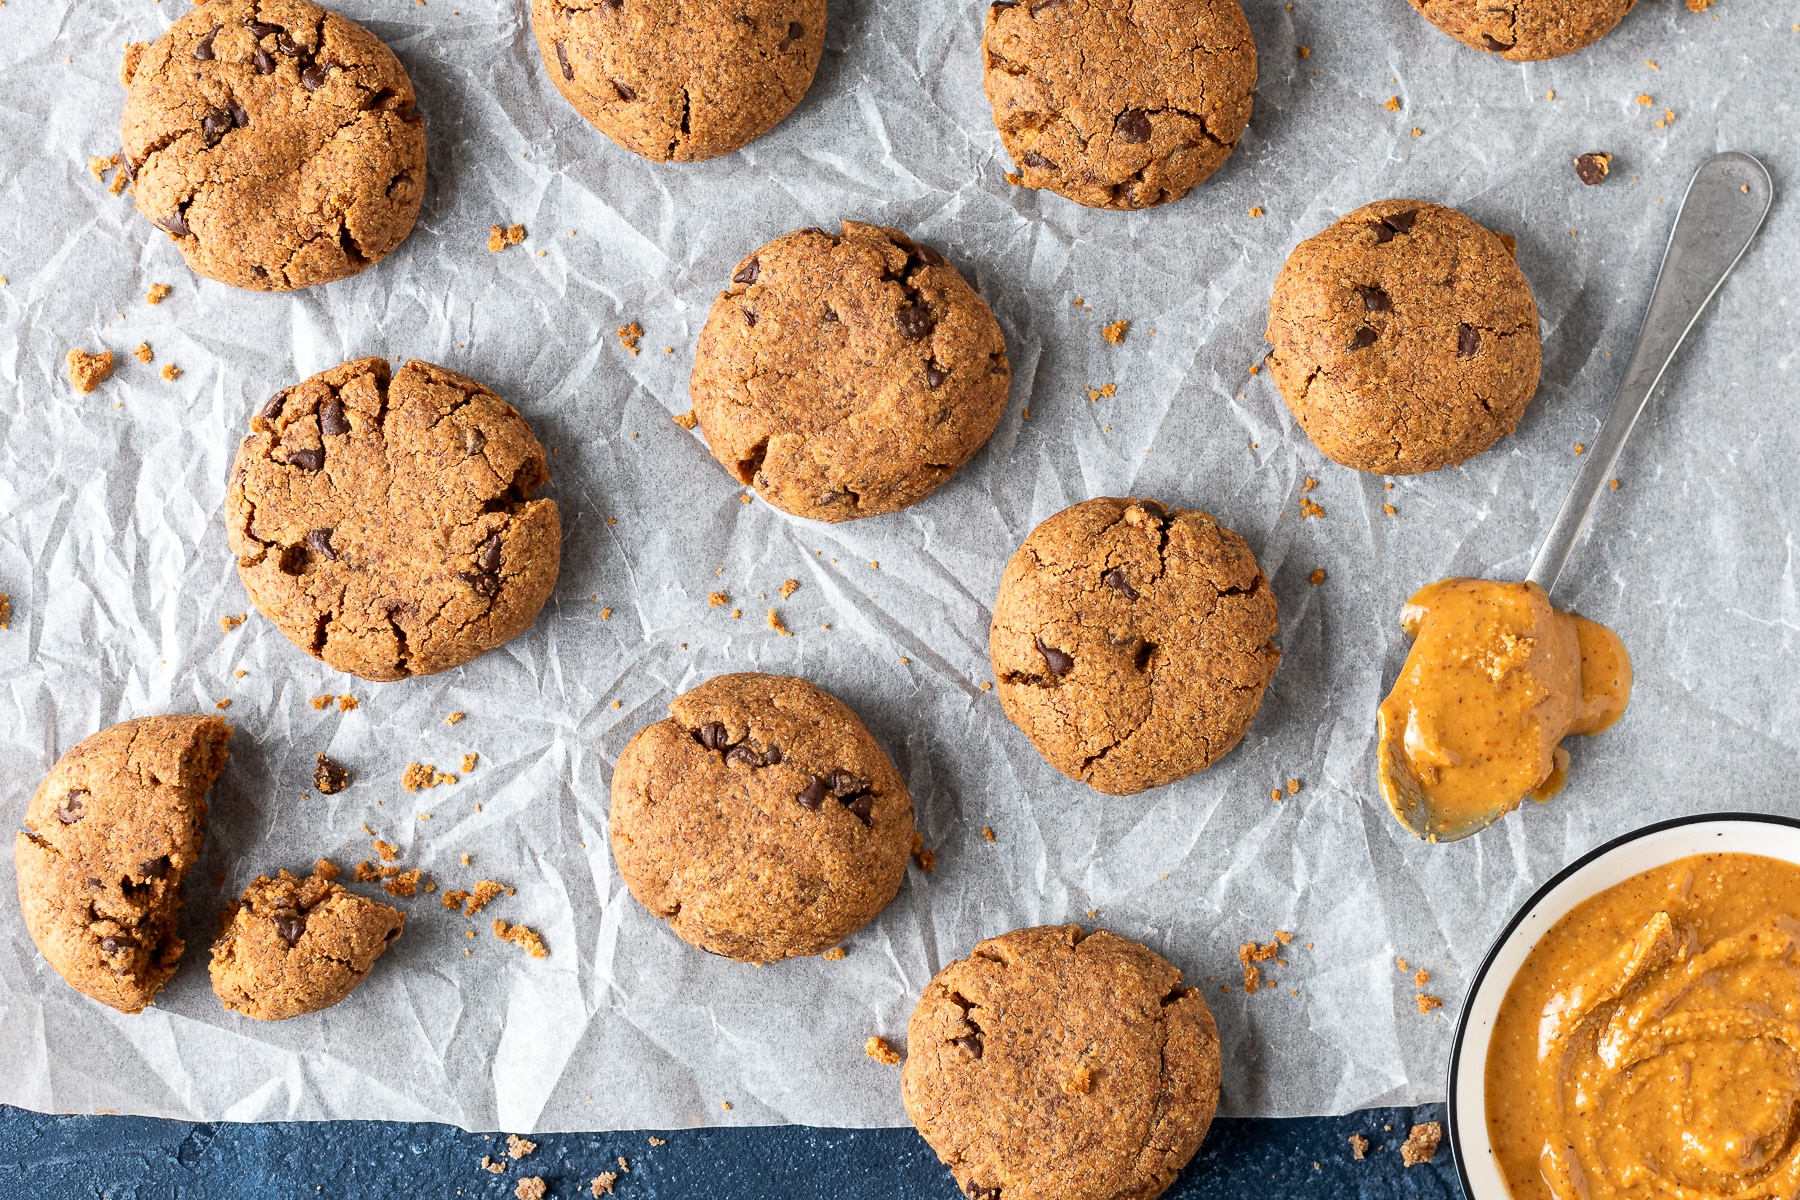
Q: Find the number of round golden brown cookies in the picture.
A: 10